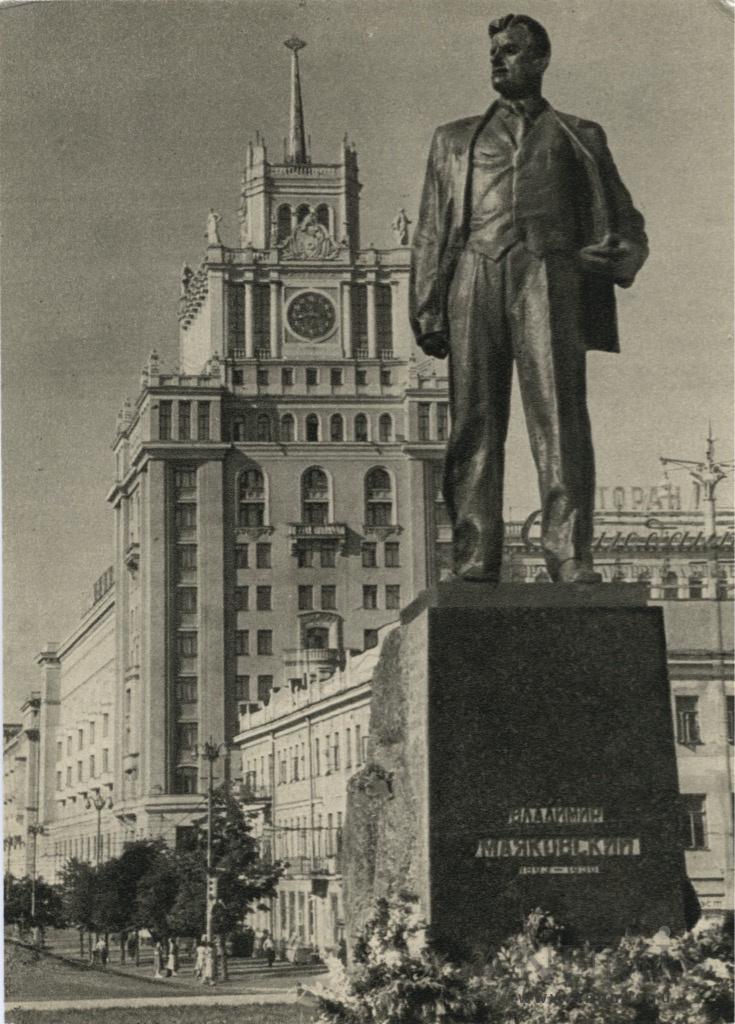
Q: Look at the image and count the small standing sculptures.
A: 2